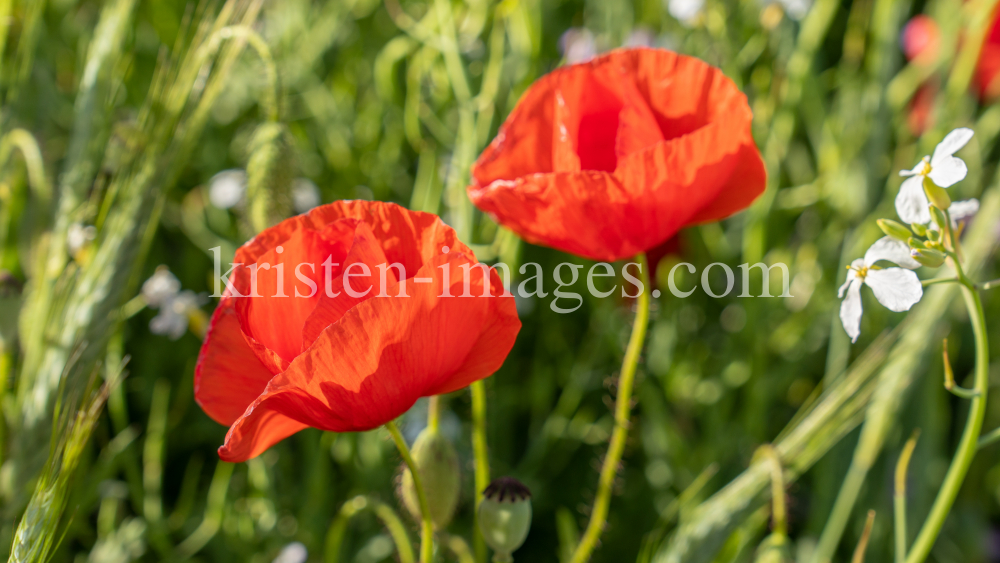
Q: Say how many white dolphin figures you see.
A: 0